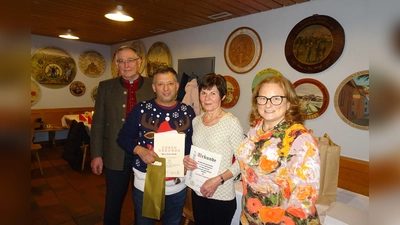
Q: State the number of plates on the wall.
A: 14